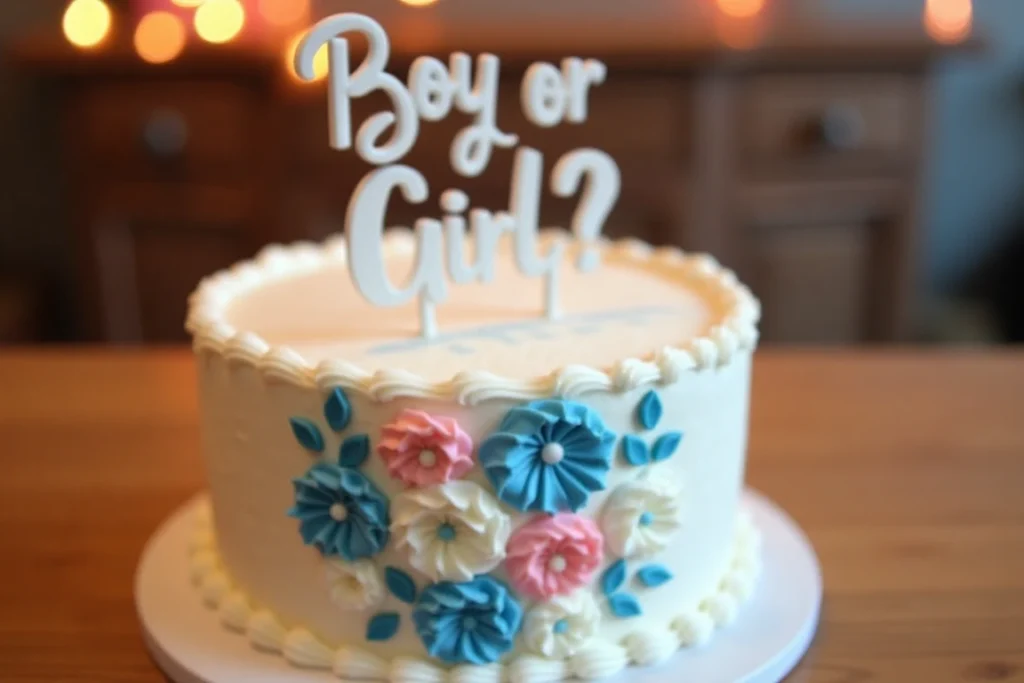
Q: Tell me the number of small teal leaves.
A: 11